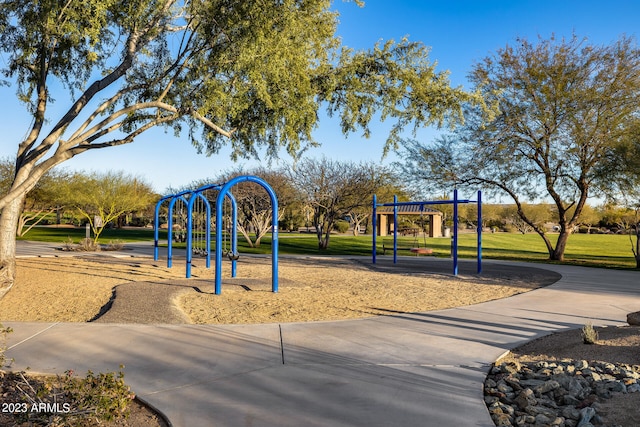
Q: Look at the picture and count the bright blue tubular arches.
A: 4